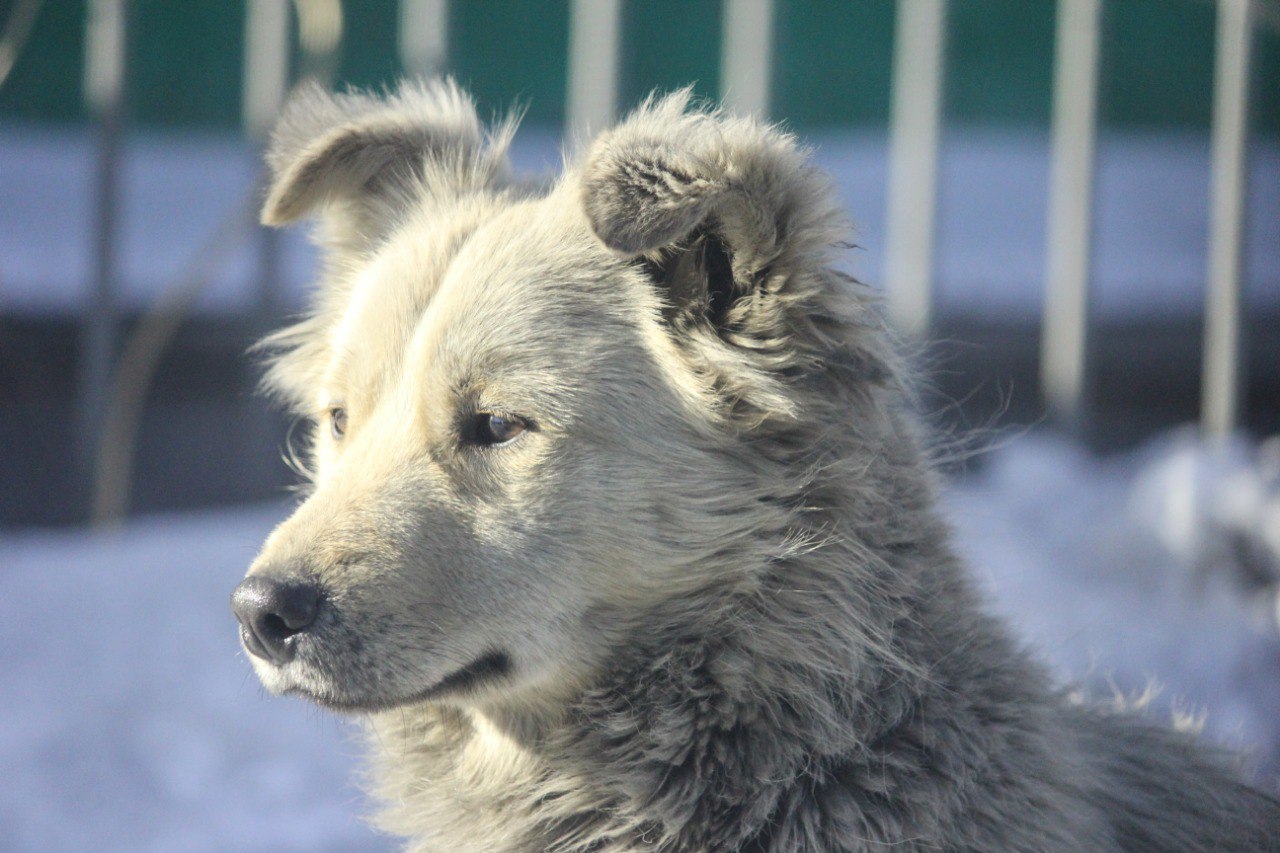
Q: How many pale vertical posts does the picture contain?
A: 8